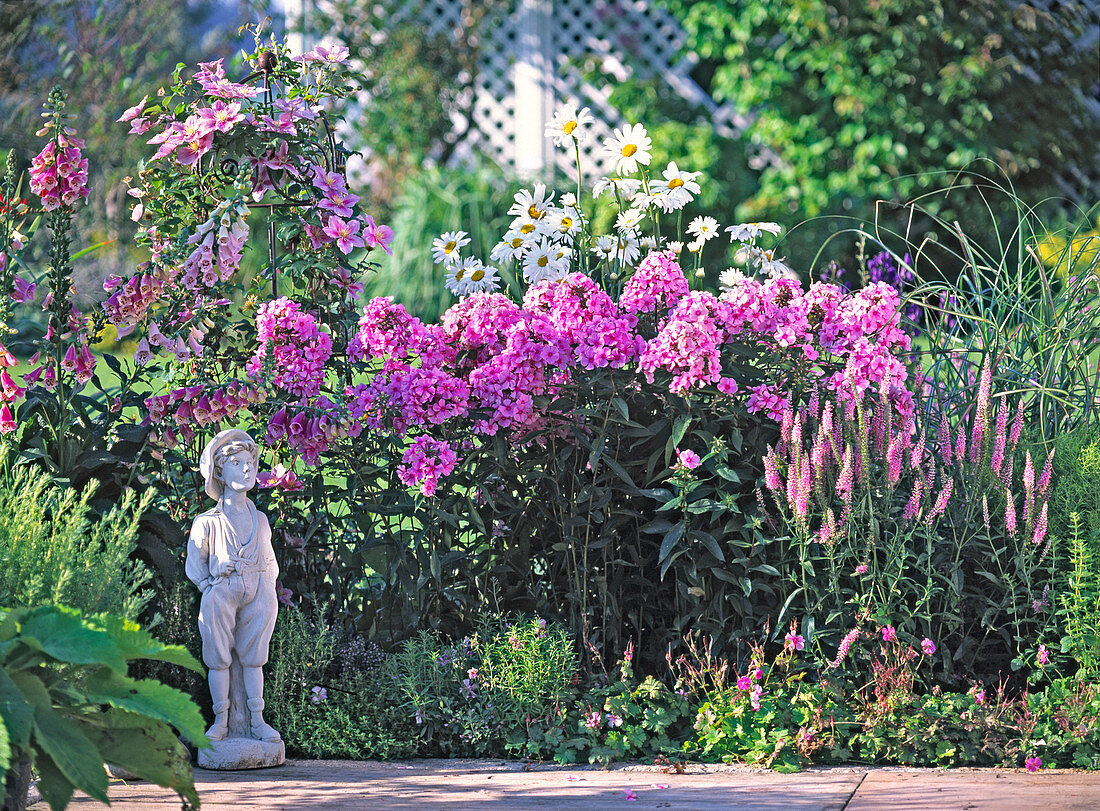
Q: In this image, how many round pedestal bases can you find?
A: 1